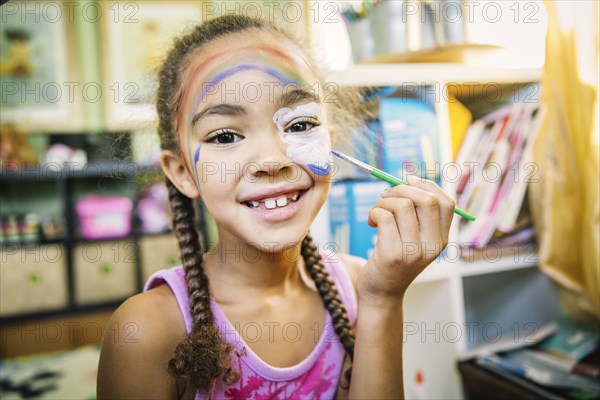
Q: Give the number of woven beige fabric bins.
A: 3